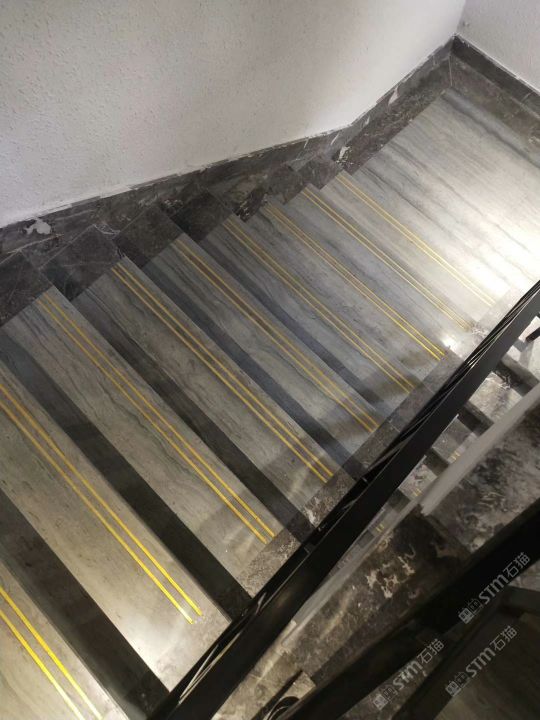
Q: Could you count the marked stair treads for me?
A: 9